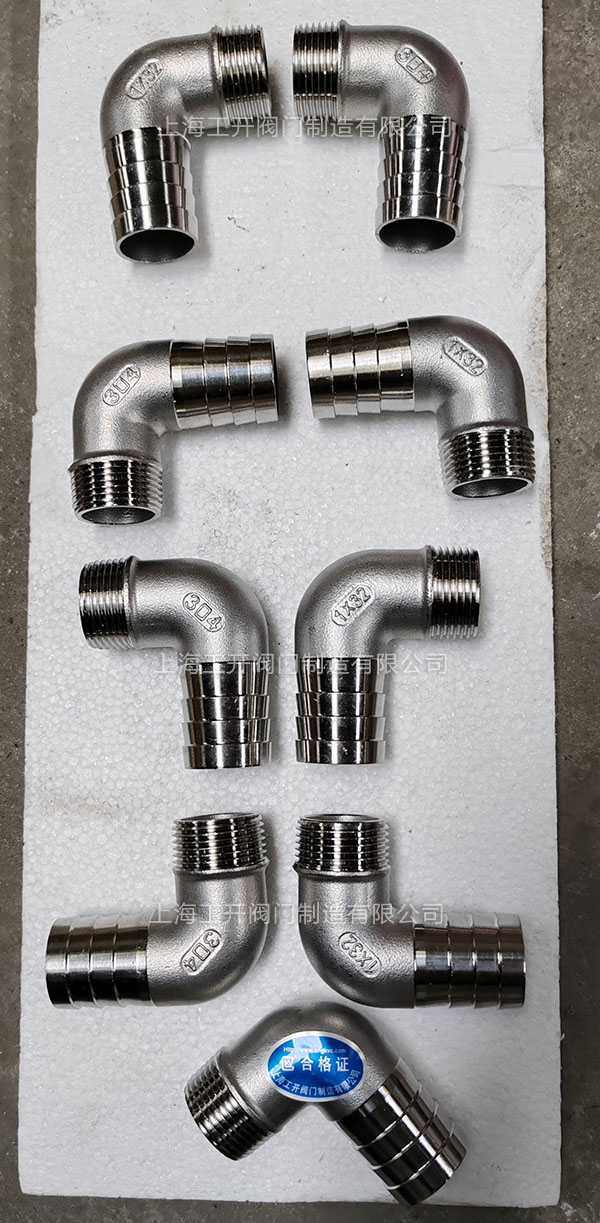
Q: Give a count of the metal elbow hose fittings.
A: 9